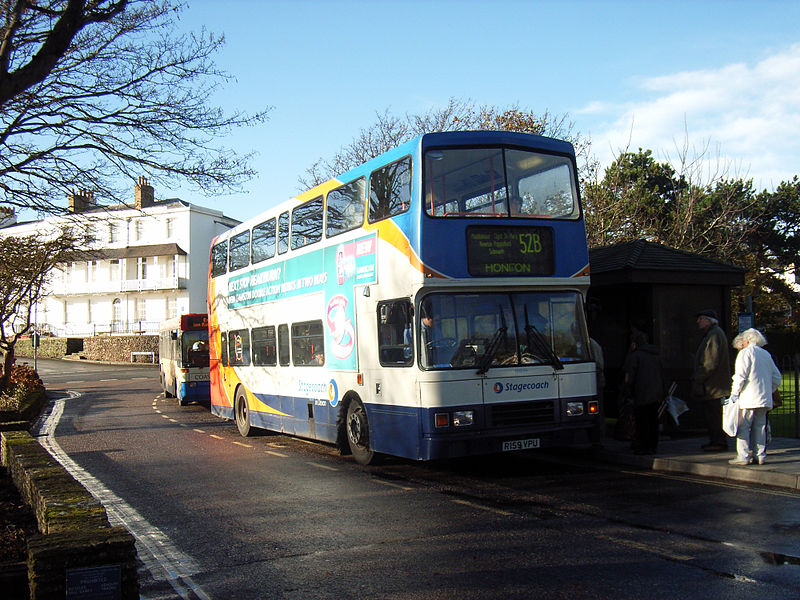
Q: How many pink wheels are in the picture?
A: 0